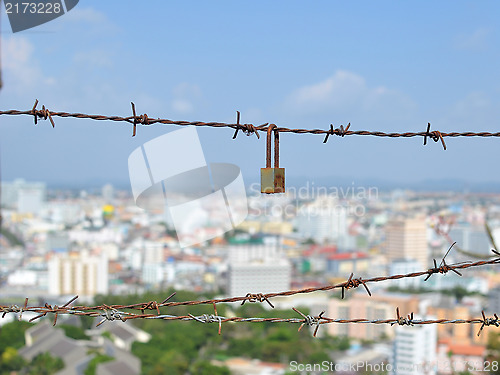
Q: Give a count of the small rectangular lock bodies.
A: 1